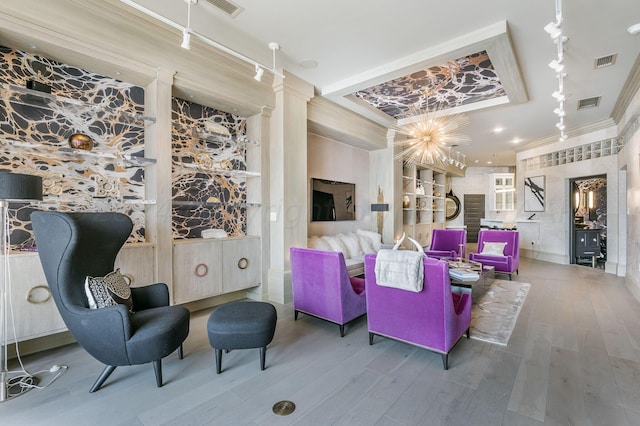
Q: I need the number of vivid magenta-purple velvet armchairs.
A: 4